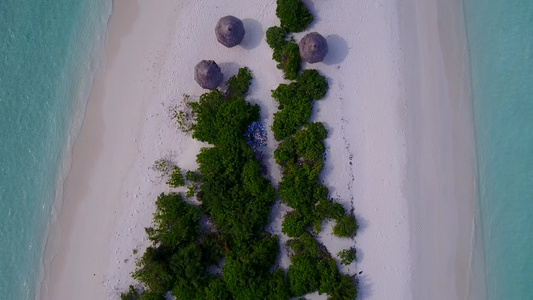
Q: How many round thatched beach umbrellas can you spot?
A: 3